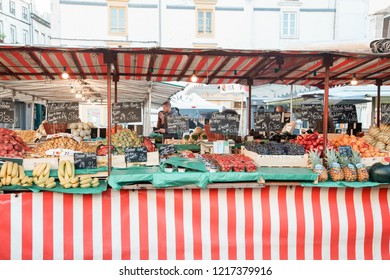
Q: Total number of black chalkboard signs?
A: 13